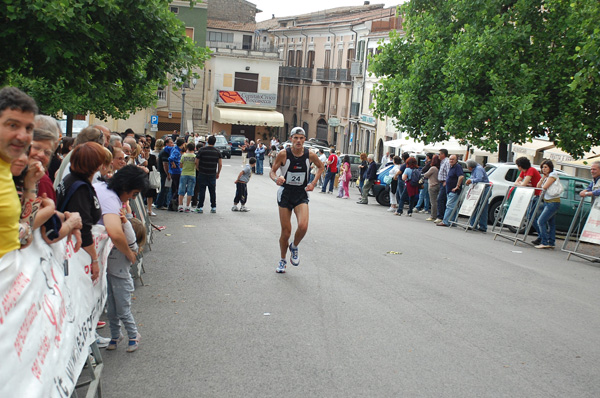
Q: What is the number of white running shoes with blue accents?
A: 2